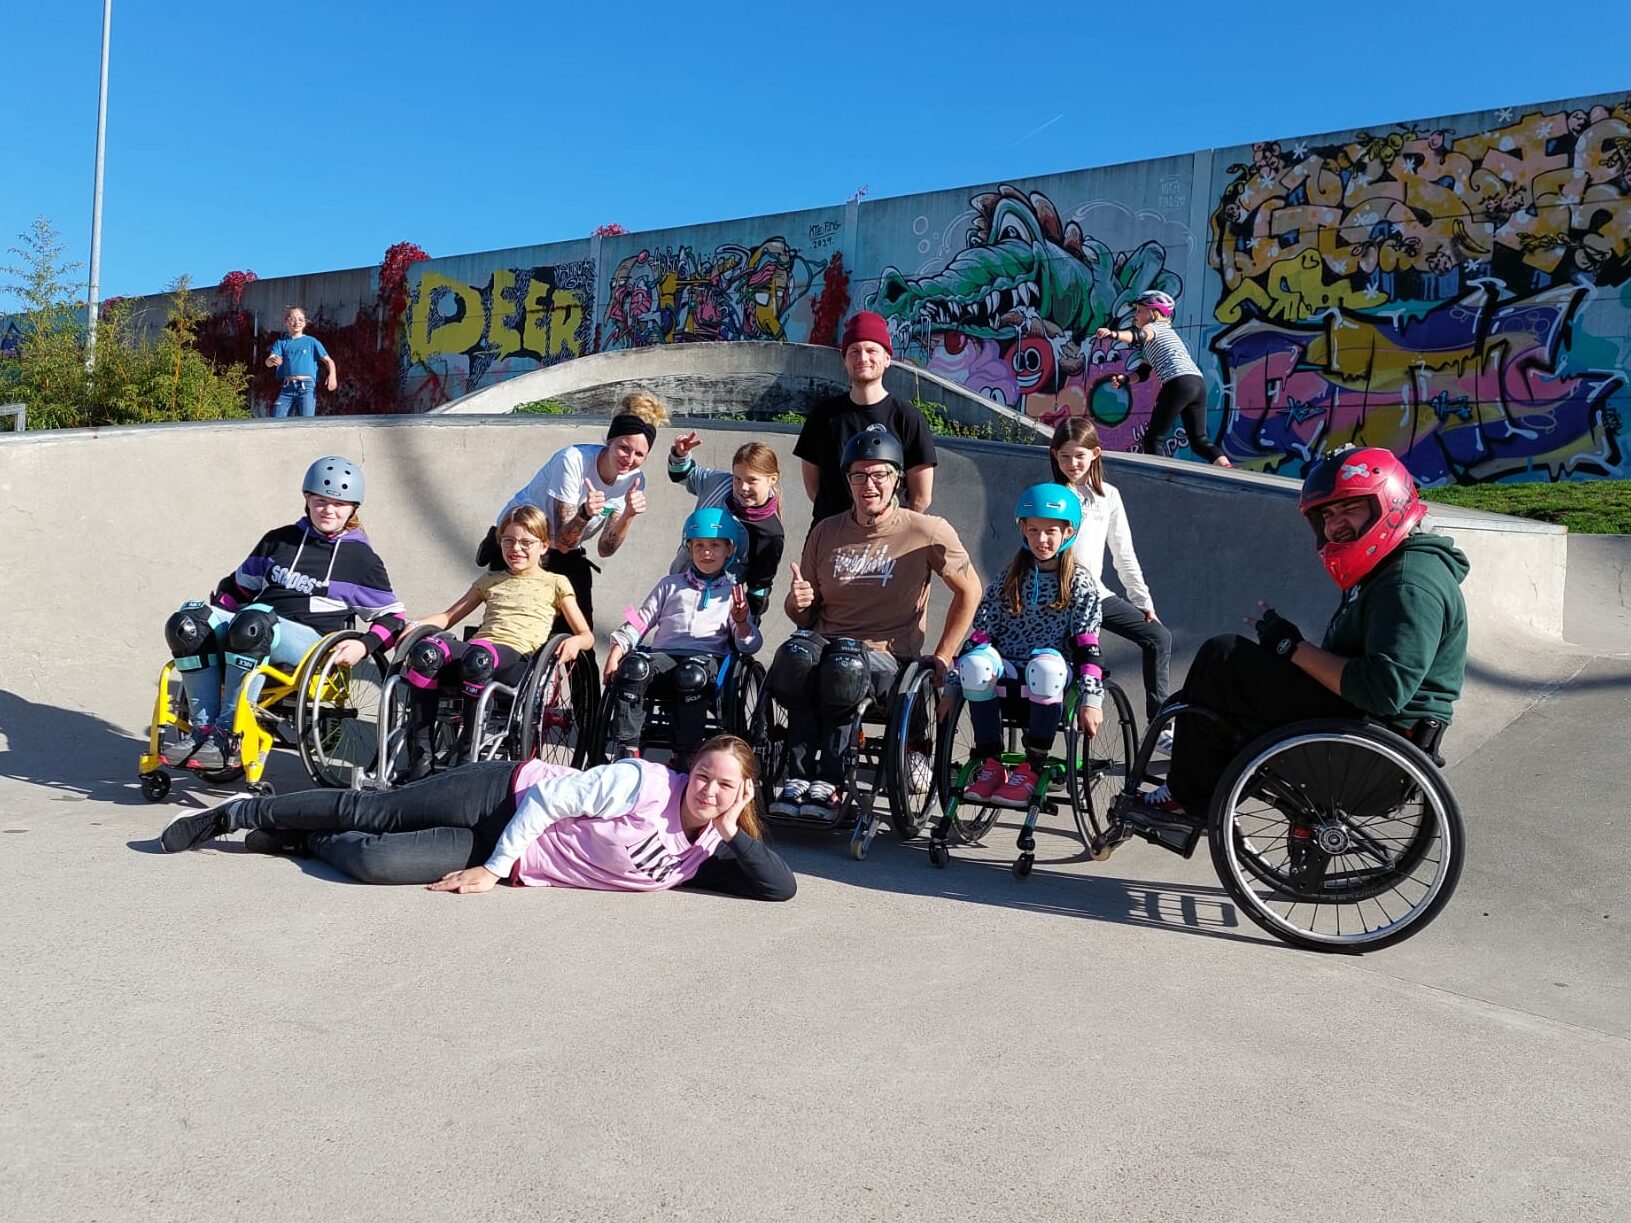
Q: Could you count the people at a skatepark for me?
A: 13